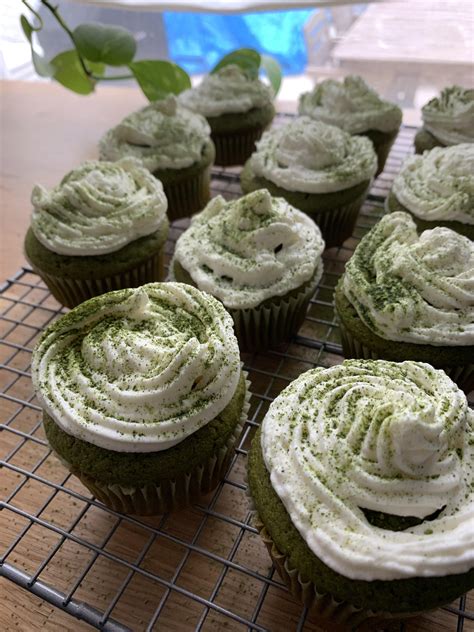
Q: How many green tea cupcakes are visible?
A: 11